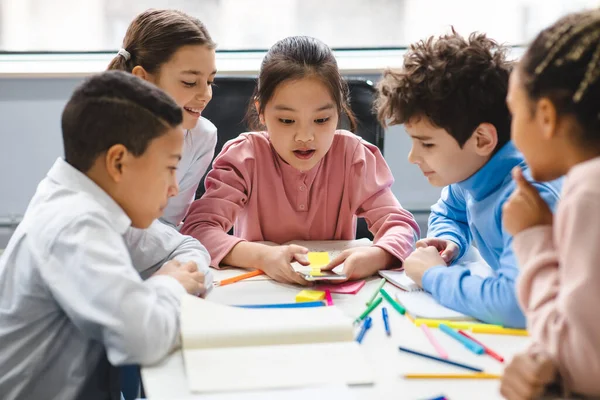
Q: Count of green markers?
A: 3